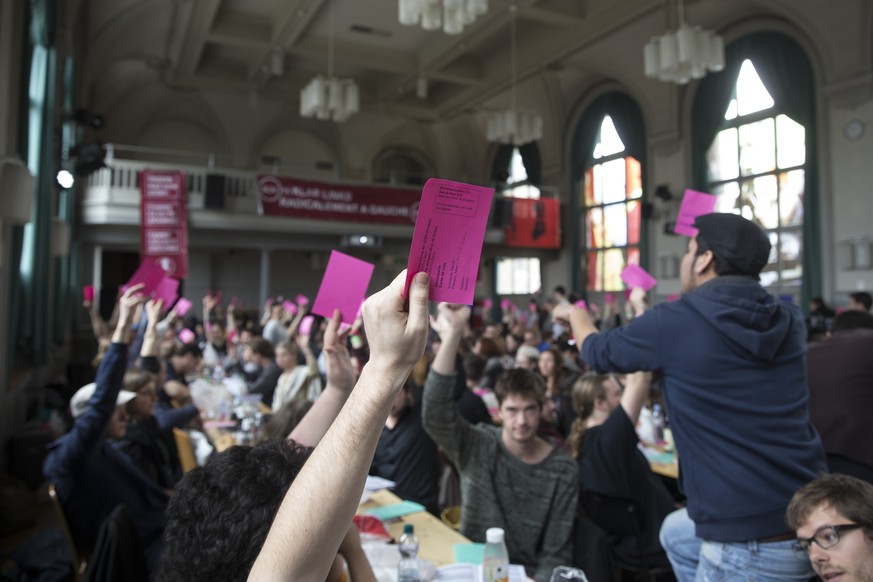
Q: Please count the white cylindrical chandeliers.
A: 4